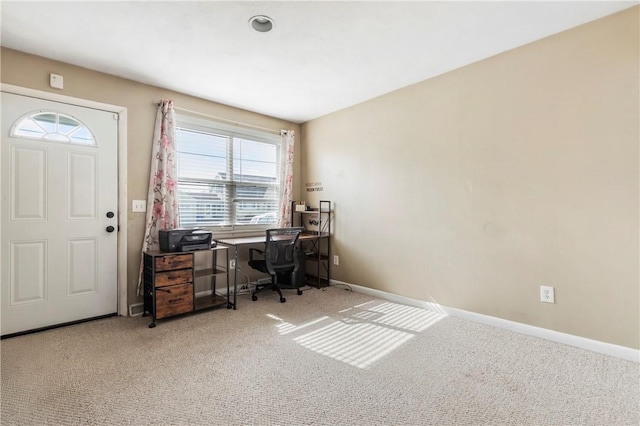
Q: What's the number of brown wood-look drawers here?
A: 3